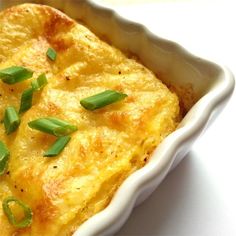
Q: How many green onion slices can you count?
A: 10